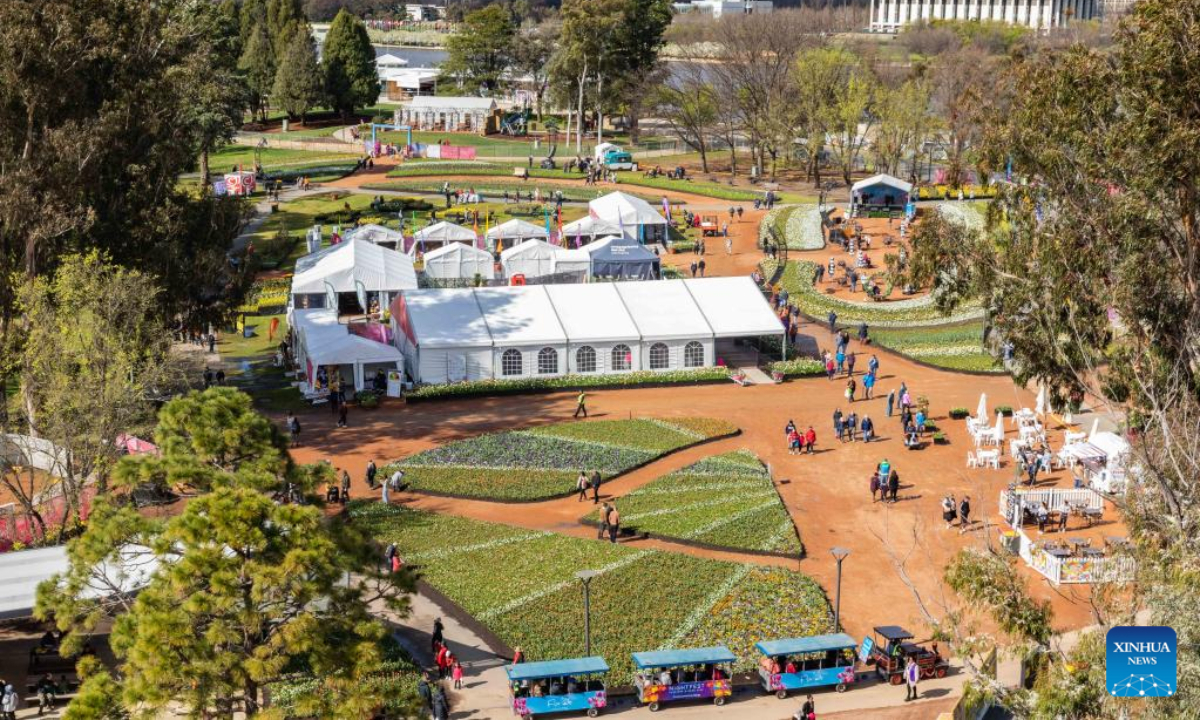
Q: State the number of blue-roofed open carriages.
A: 3